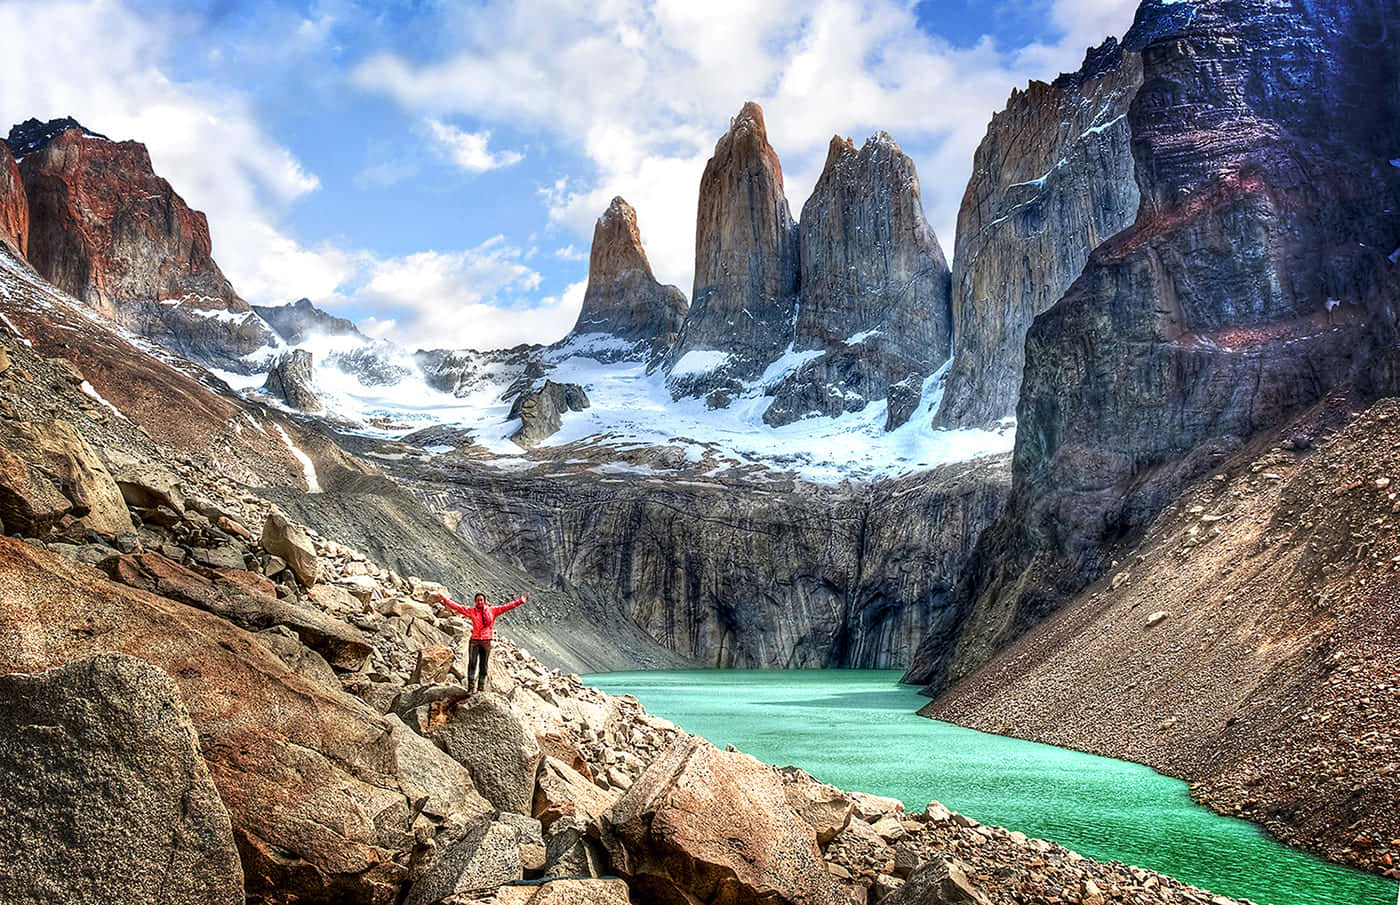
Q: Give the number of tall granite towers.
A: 3